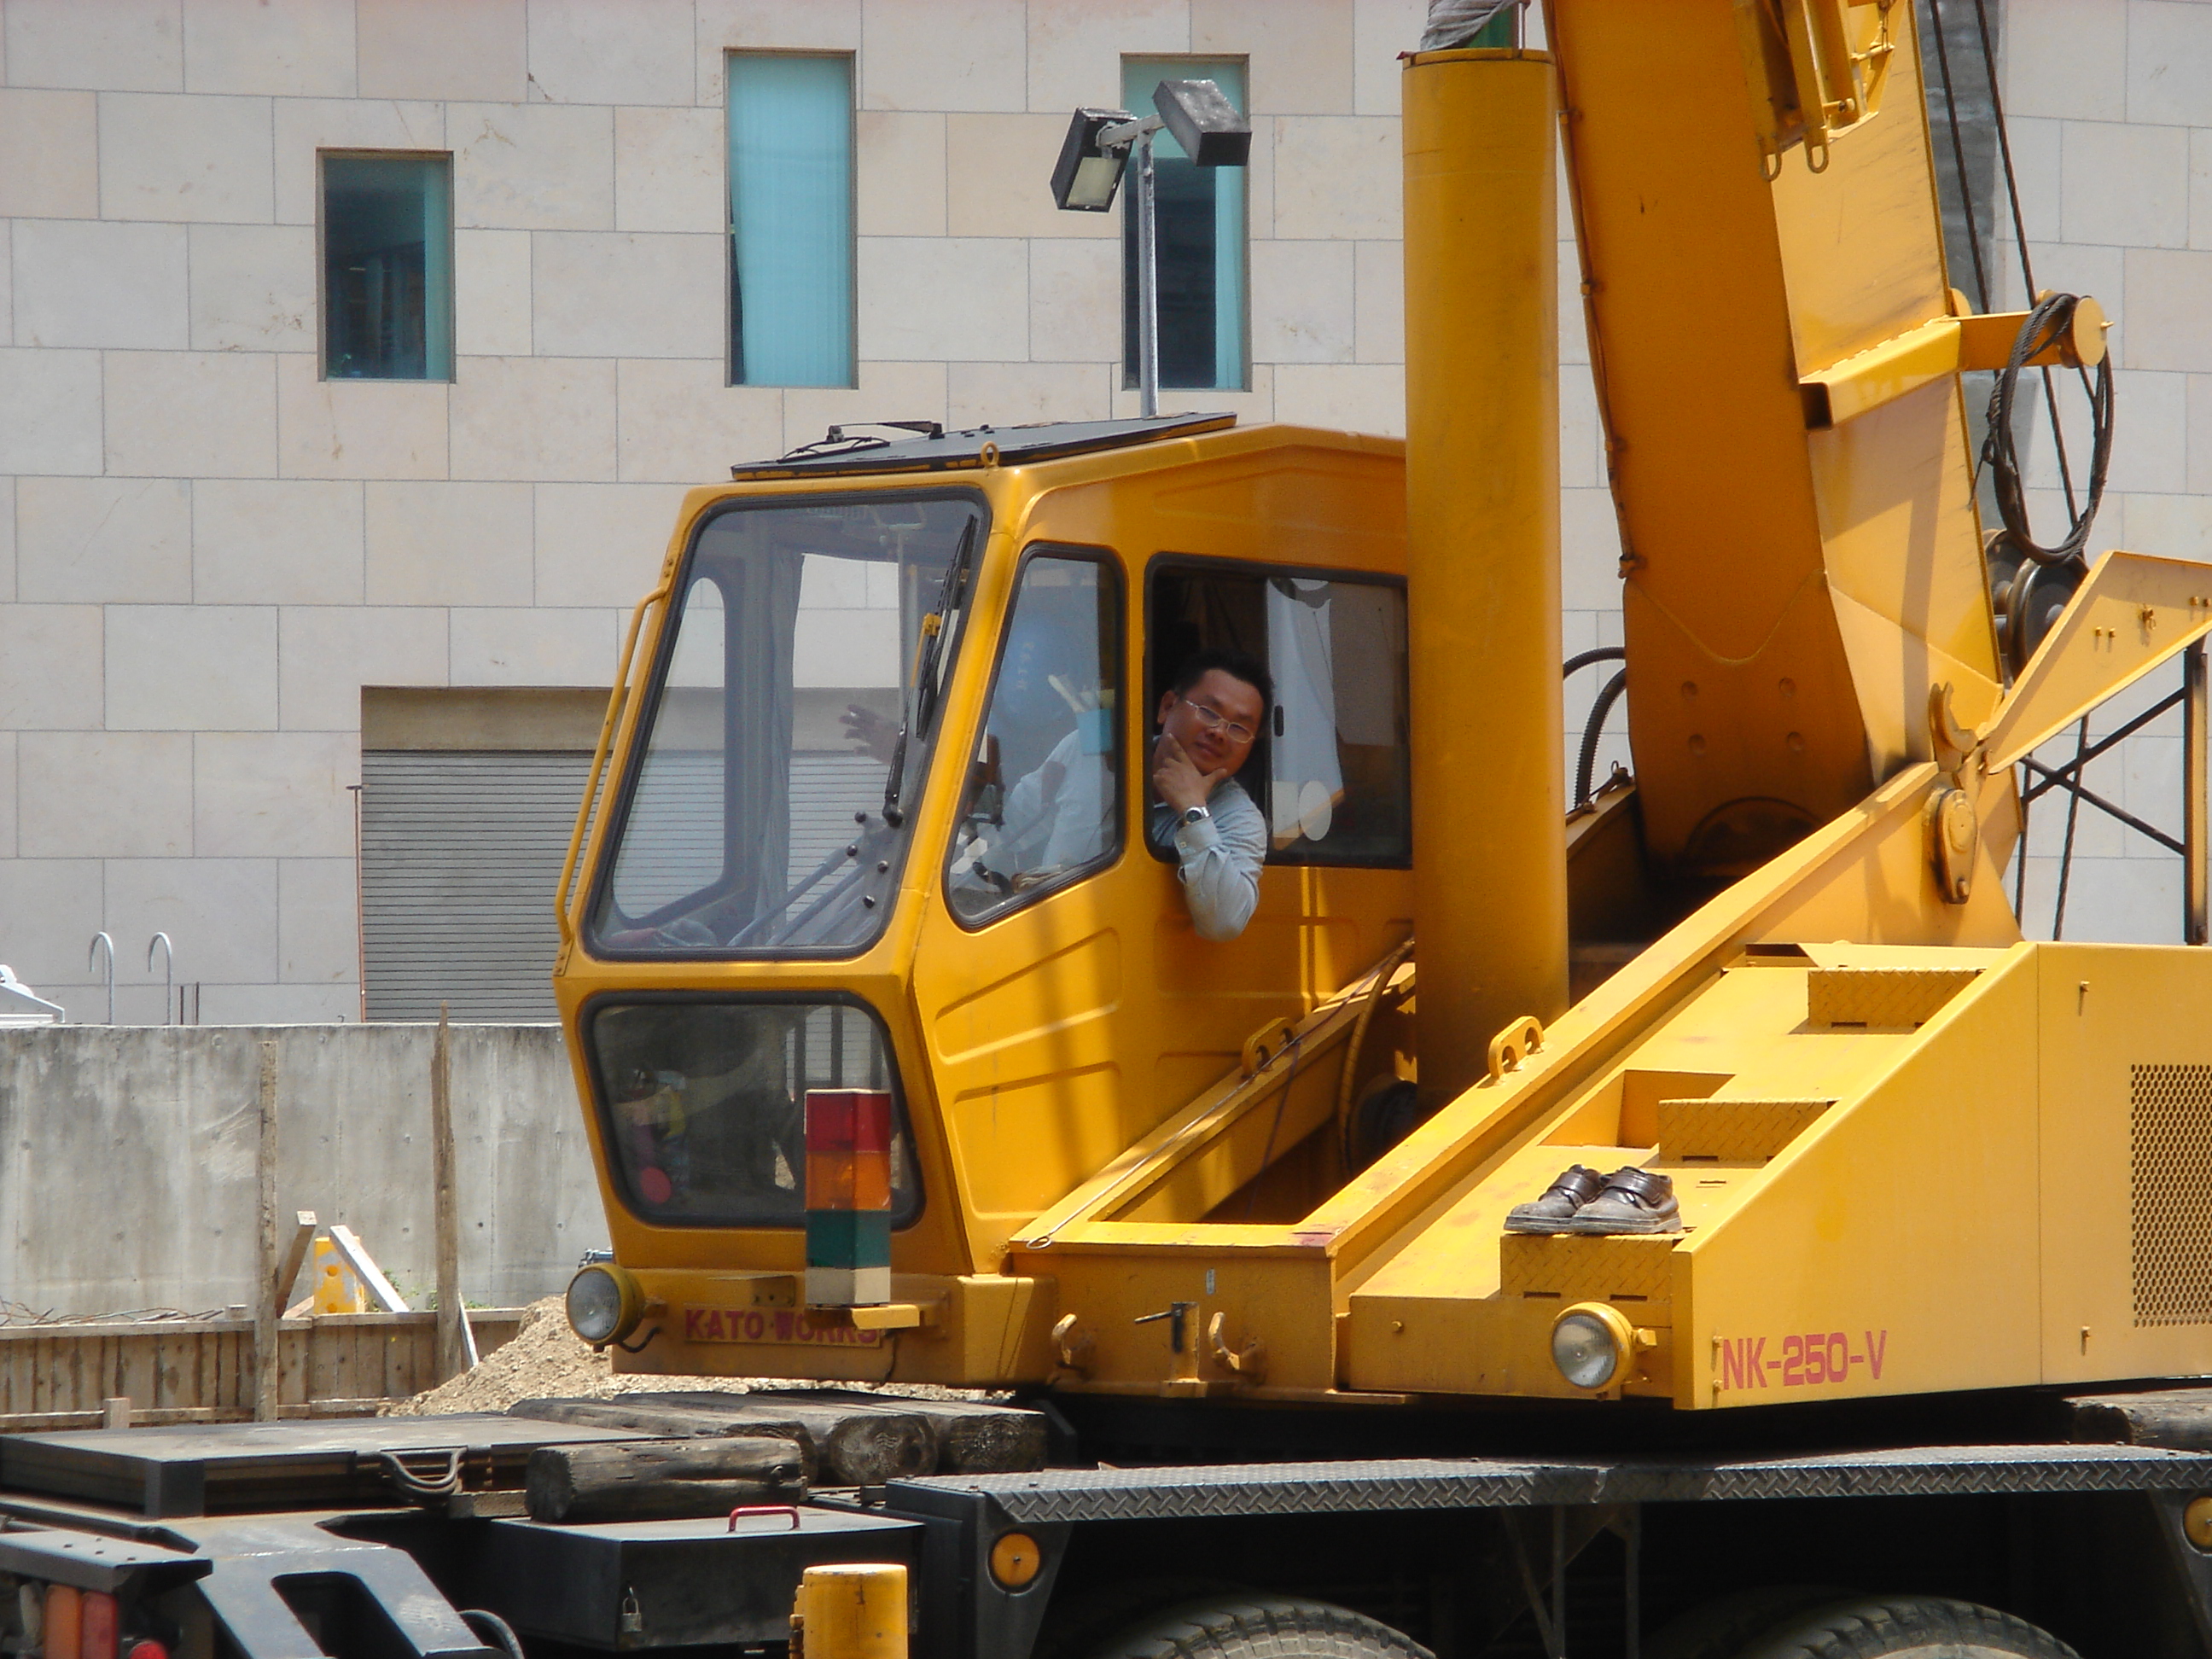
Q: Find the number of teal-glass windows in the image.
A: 3